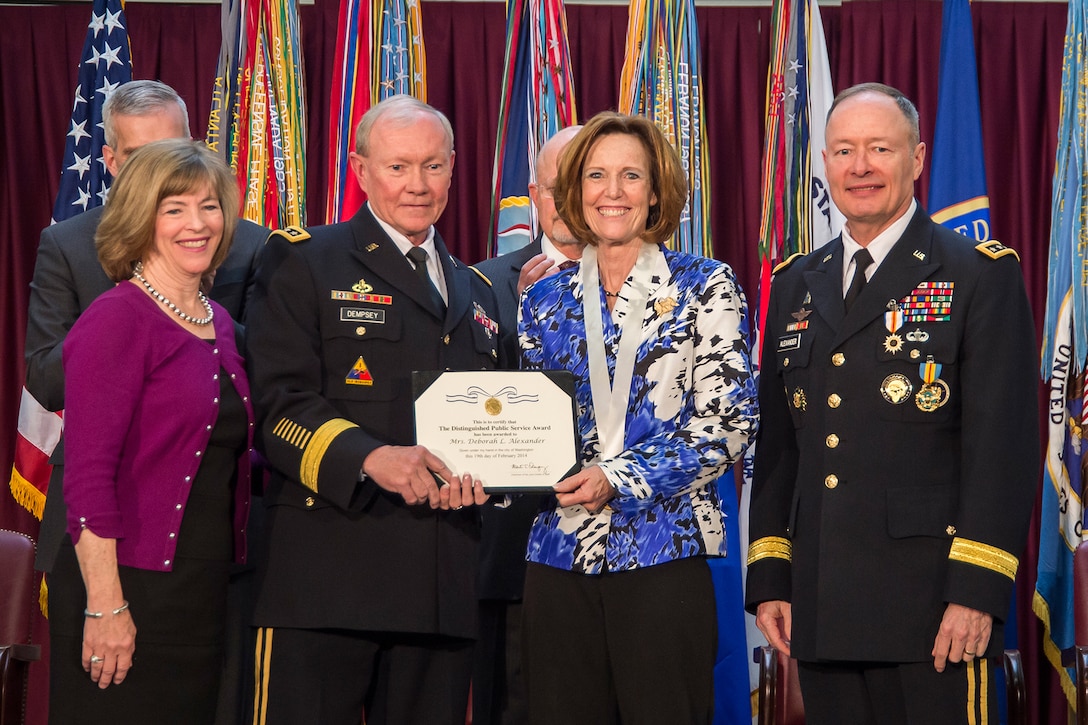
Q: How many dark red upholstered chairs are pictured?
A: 3